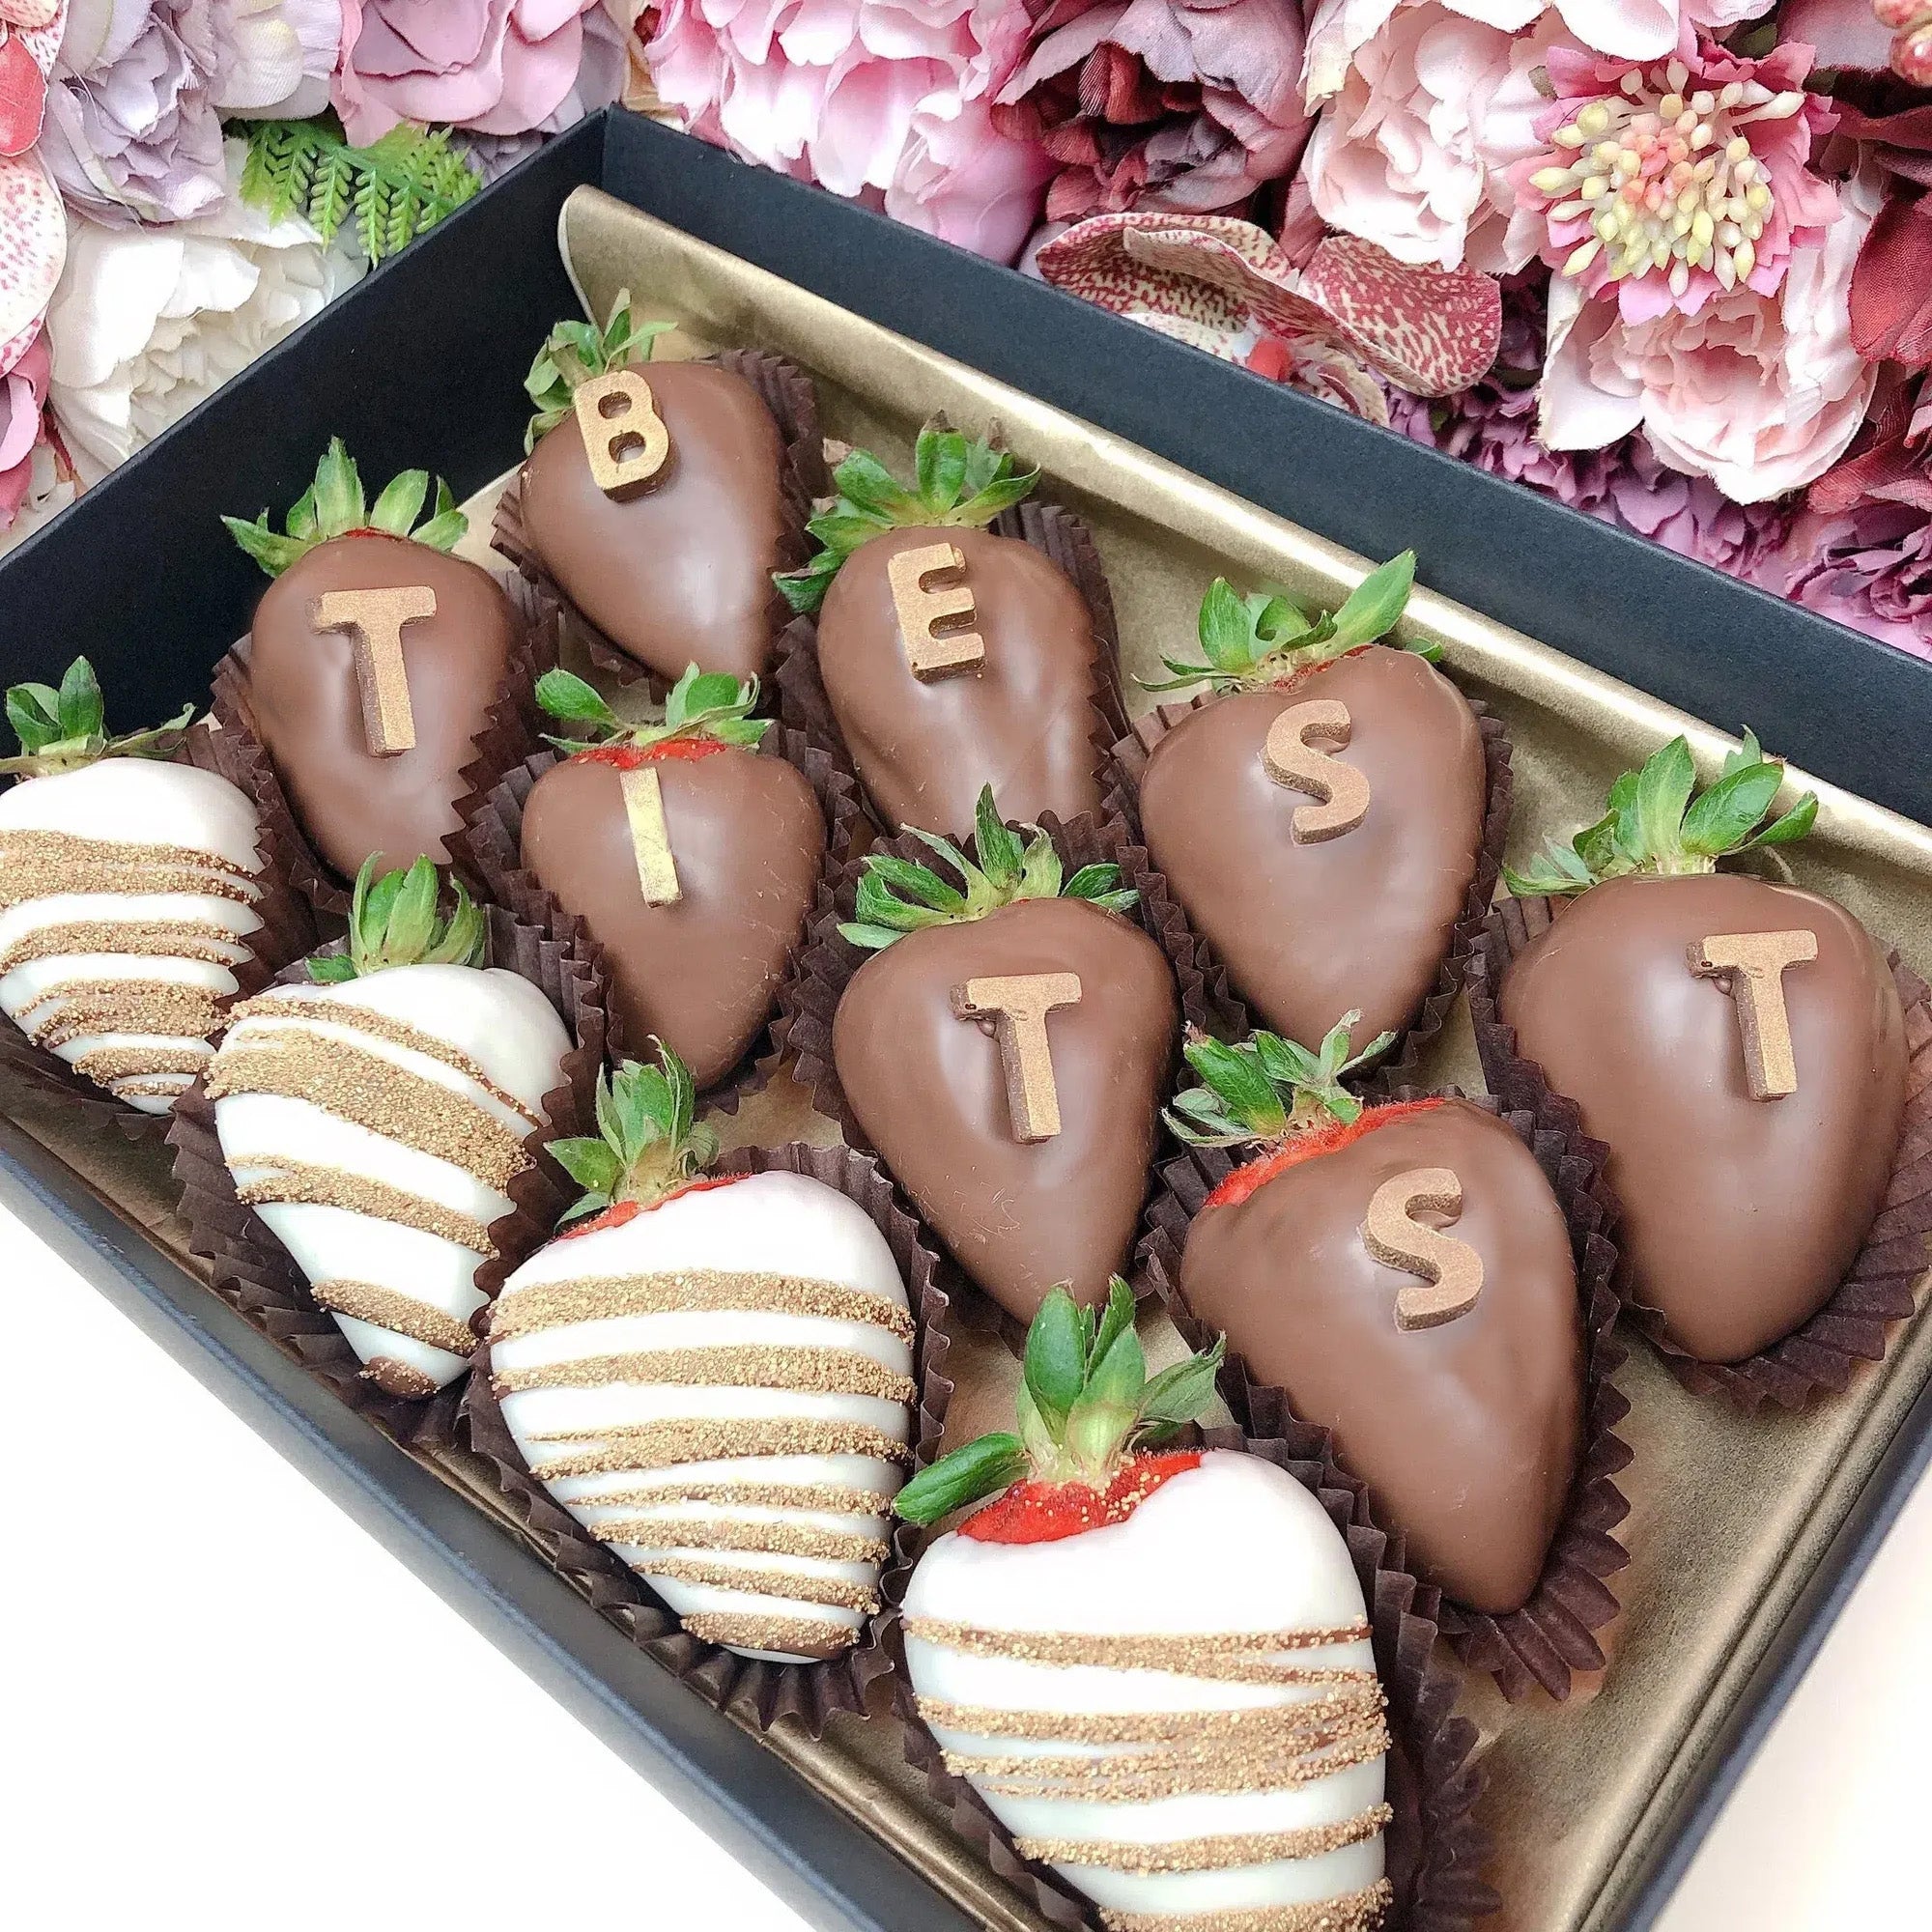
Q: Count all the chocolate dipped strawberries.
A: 12